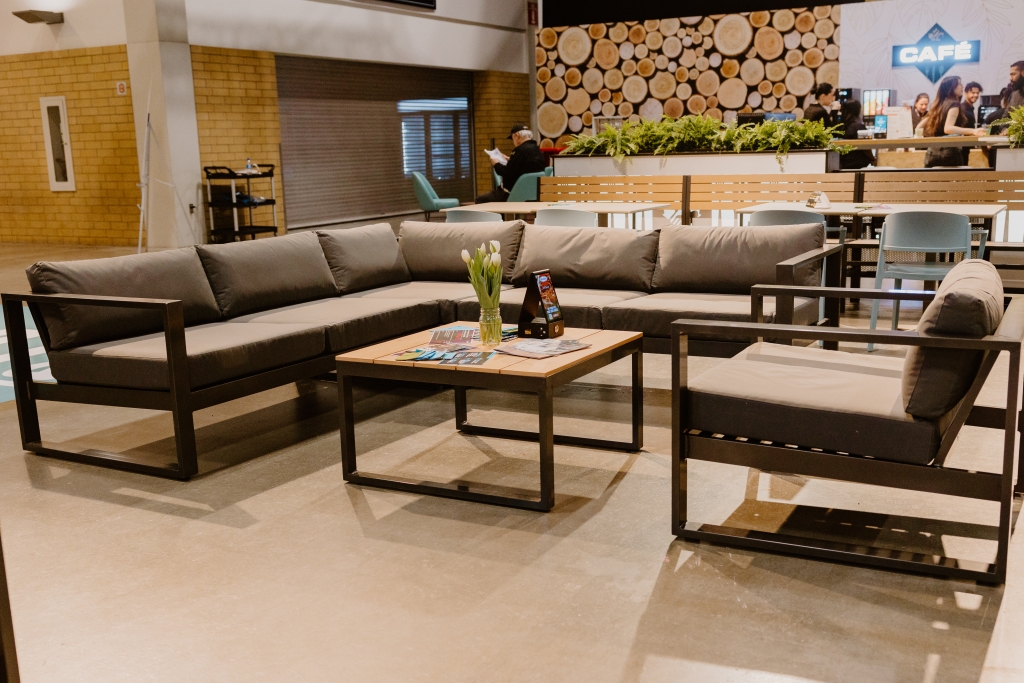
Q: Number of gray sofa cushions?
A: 13